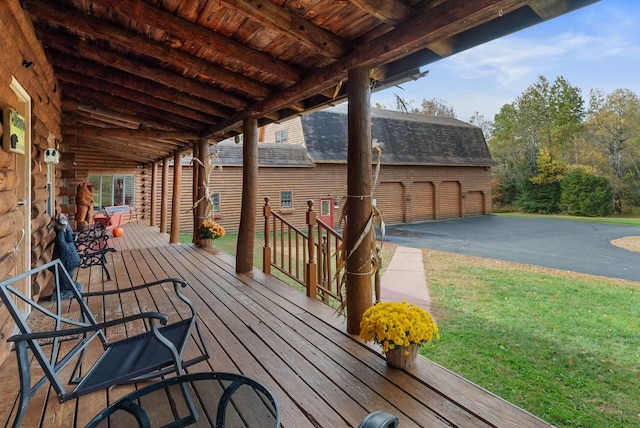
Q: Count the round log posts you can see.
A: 7